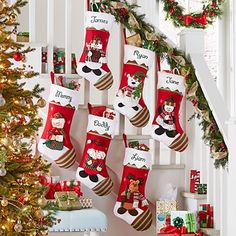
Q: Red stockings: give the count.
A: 6